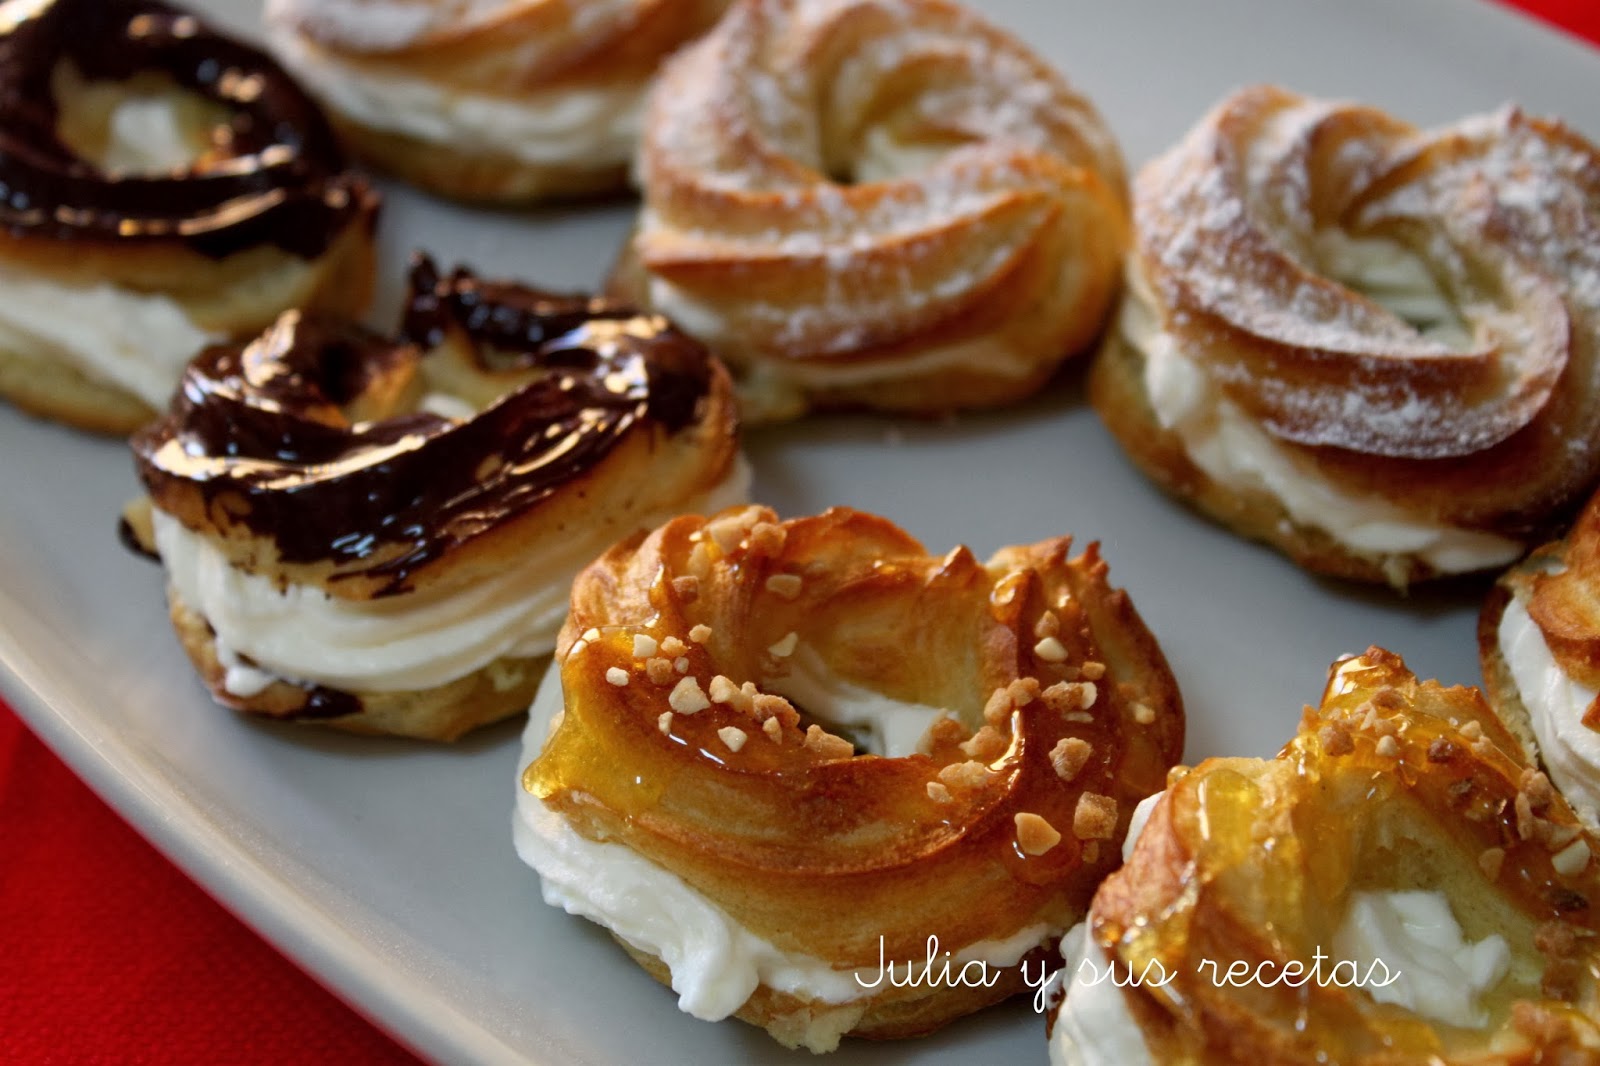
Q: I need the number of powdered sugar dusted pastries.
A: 3